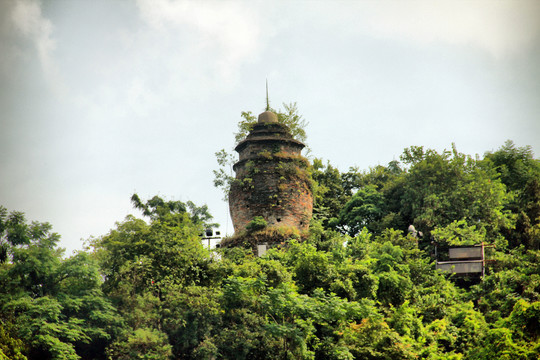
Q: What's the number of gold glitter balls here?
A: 0